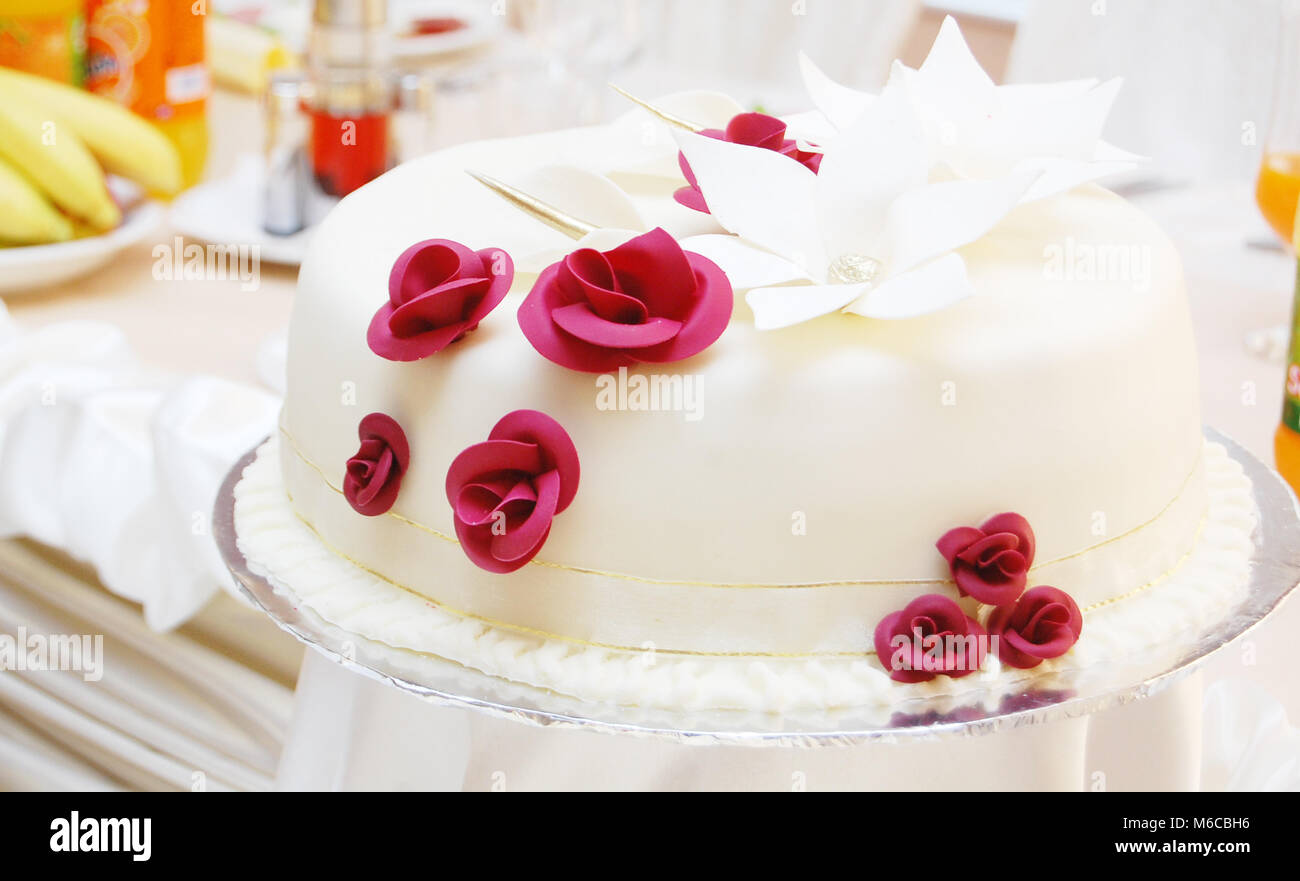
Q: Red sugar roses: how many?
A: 8